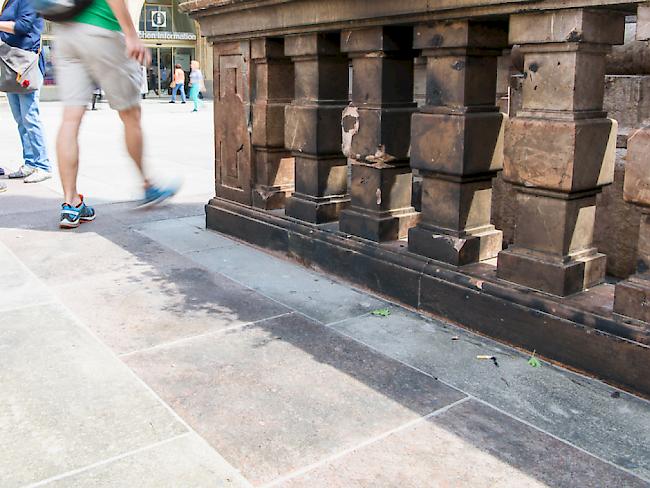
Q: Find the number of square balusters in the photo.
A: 6